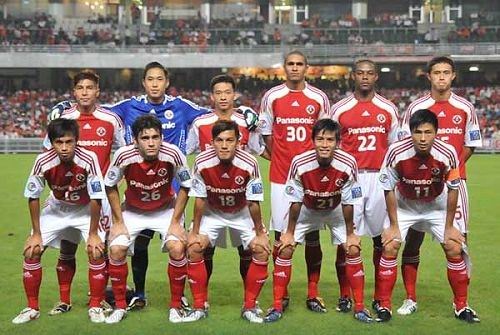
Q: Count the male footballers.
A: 11